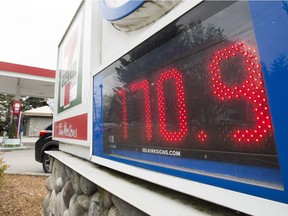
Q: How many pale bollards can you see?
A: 2